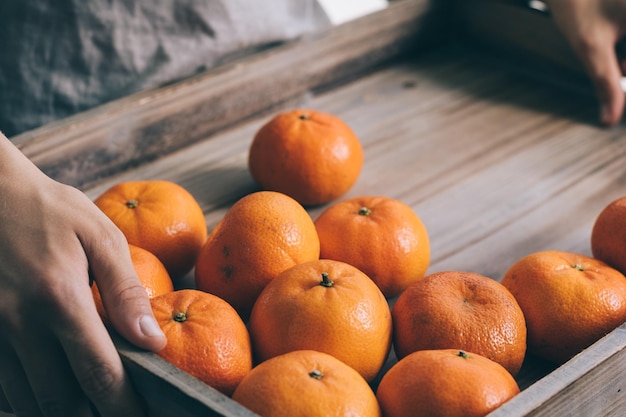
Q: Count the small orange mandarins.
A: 12